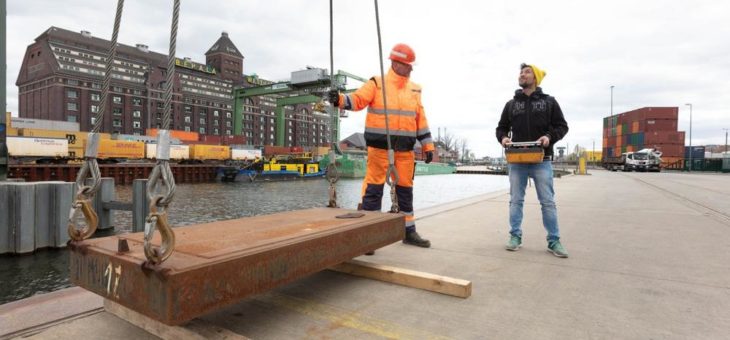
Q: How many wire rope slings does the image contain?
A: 4